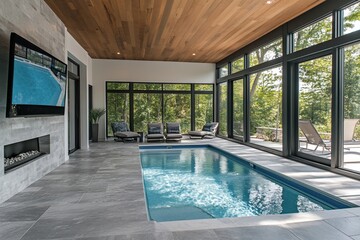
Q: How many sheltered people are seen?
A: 0